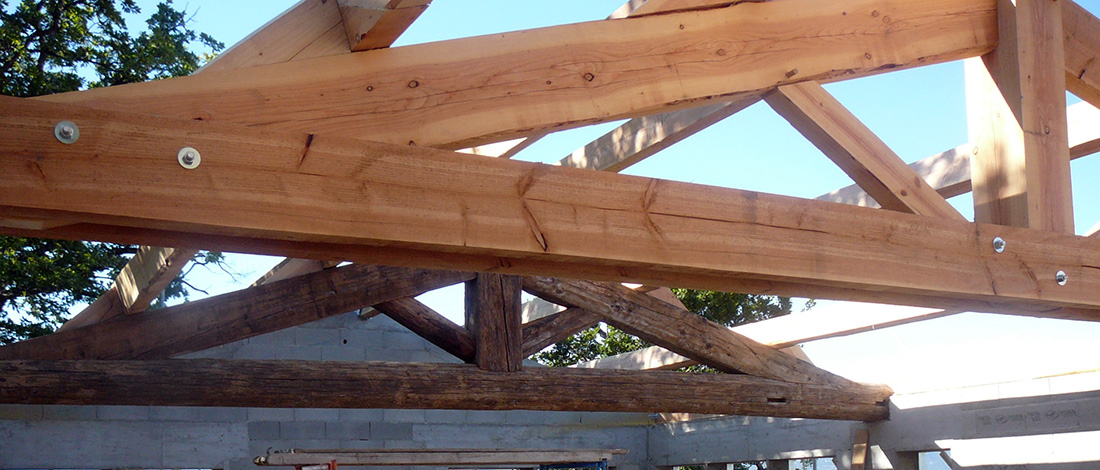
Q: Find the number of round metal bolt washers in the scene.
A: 4